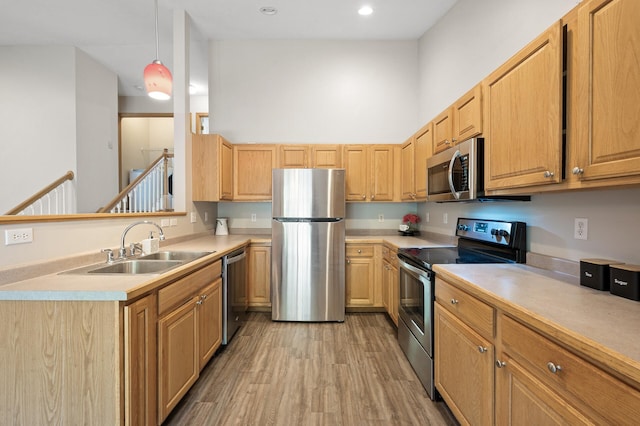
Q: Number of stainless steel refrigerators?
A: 1